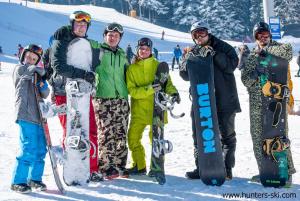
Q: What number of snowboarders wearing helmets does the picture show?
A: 6